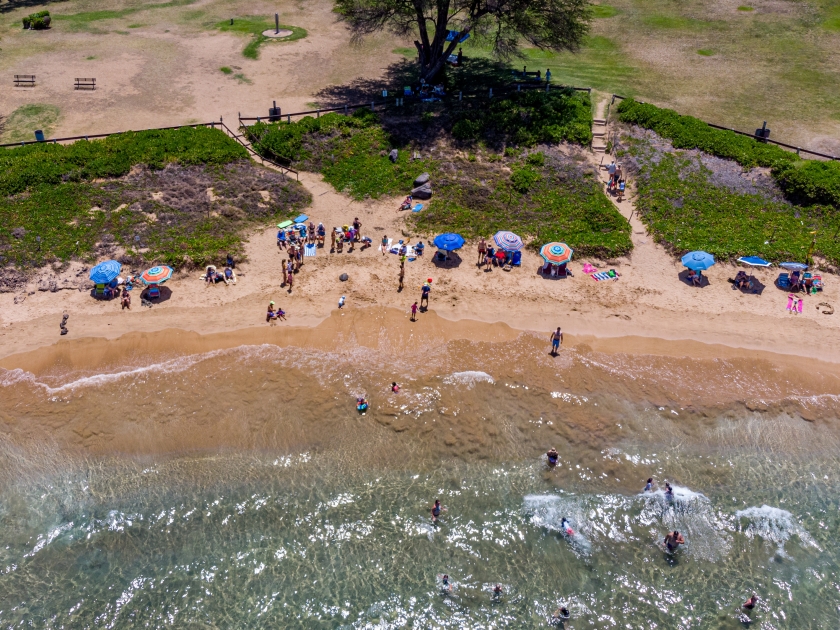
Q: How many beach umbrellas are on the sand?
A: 8